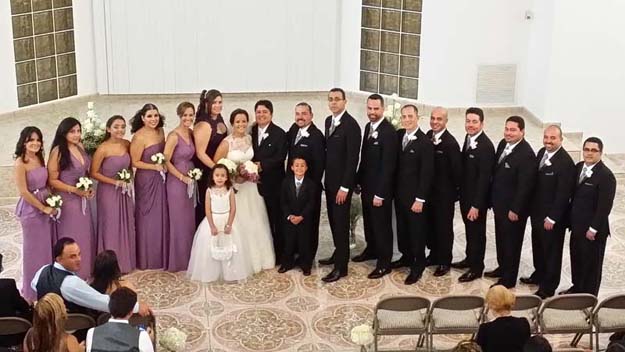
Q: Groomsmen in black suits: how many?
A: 9